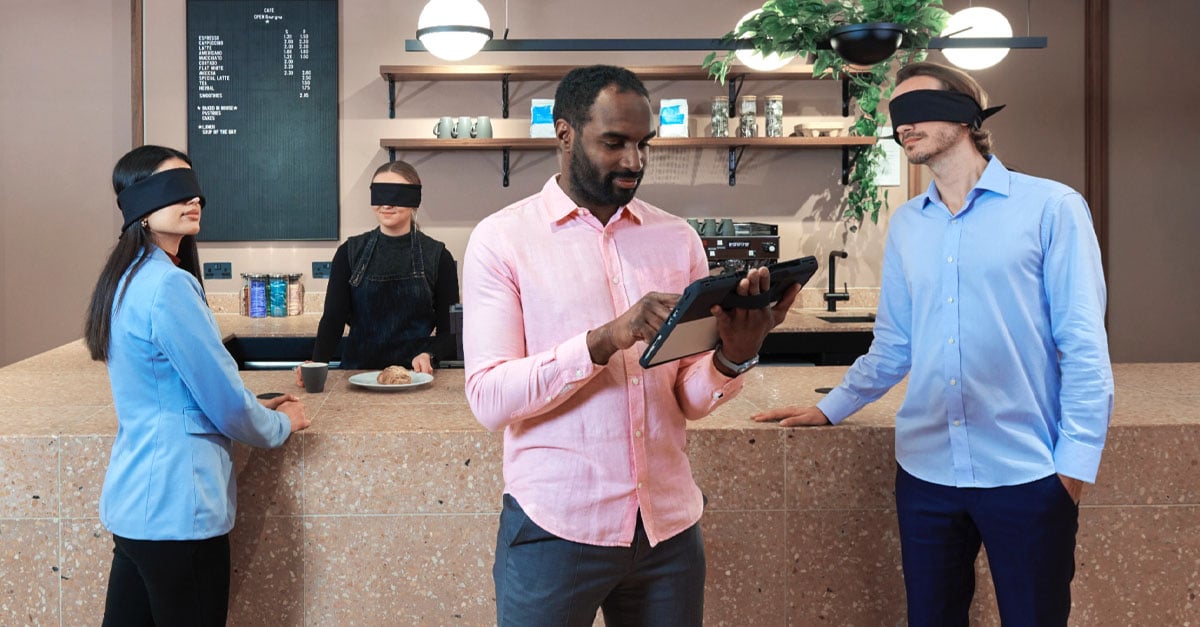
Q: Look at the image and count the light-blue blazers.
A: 1